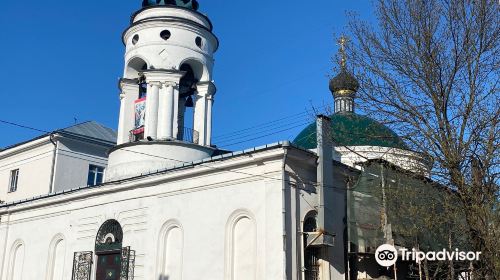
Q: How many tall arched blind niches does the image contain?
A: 4